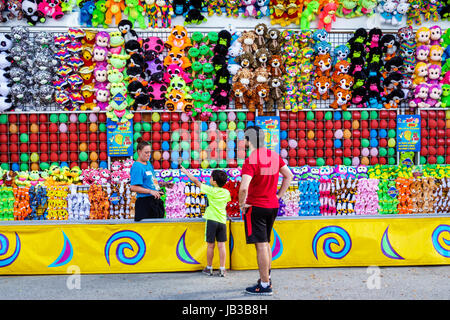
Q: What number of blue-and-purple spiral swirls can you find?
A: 4